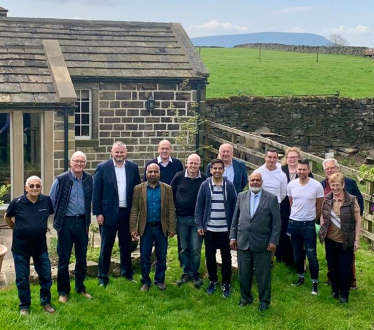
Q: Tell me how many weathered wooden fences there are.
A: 1